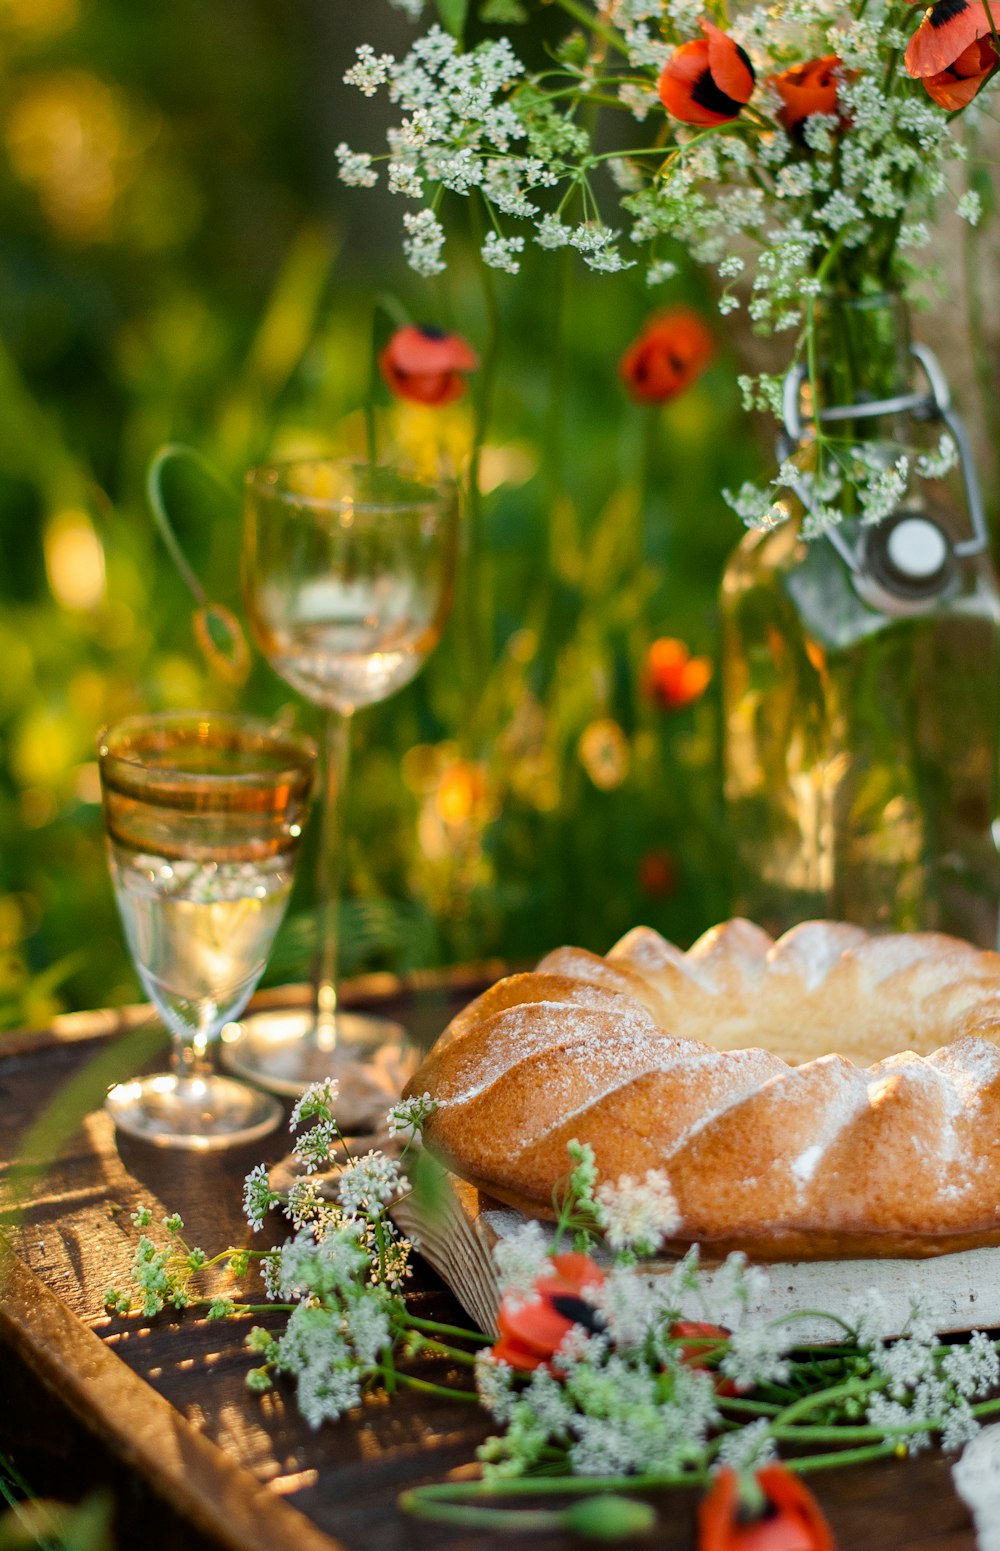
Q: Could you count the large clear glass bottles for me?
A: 1